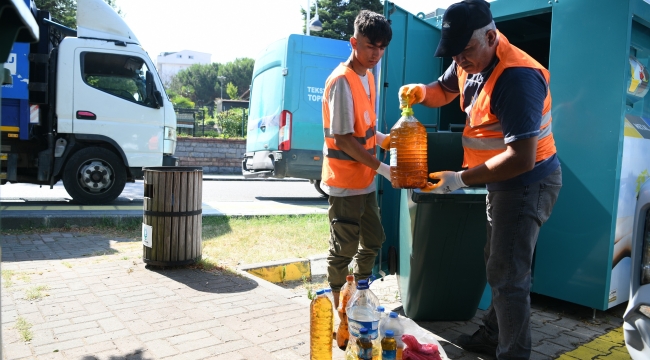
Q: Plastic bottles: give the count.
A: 9